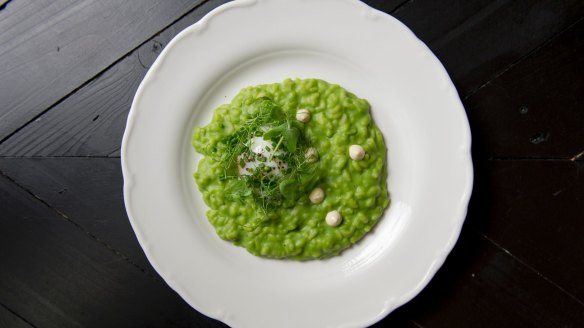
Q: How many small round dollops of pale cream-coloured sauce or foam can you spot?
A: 5